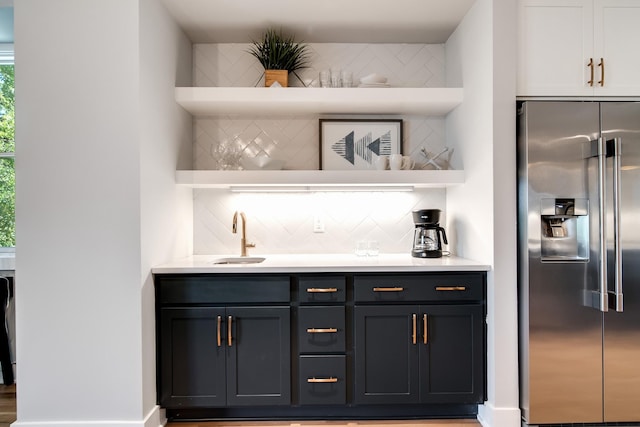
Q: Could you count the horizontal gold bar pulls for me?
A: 5